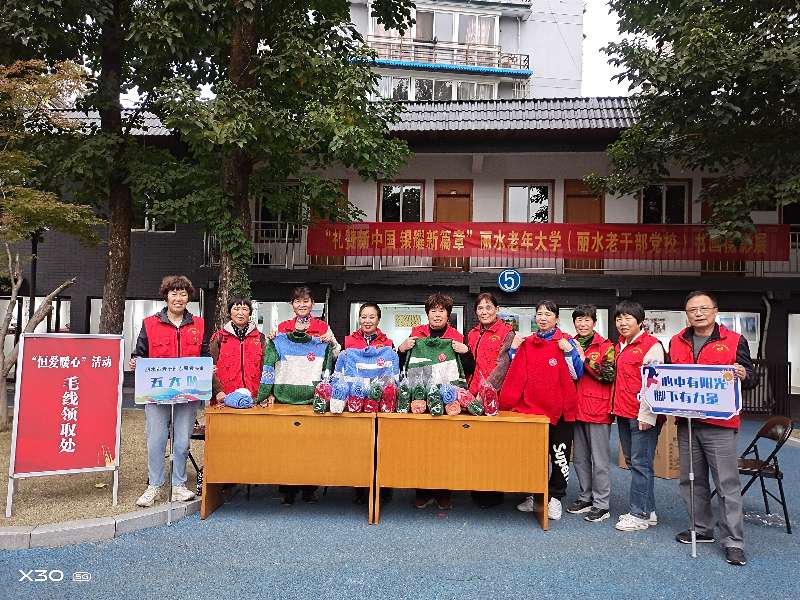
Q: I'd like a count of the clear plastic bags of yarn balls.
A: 11